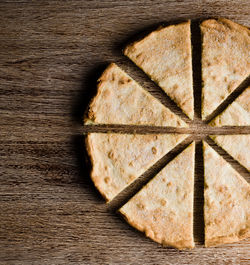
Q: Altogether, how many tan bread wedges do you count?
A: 8